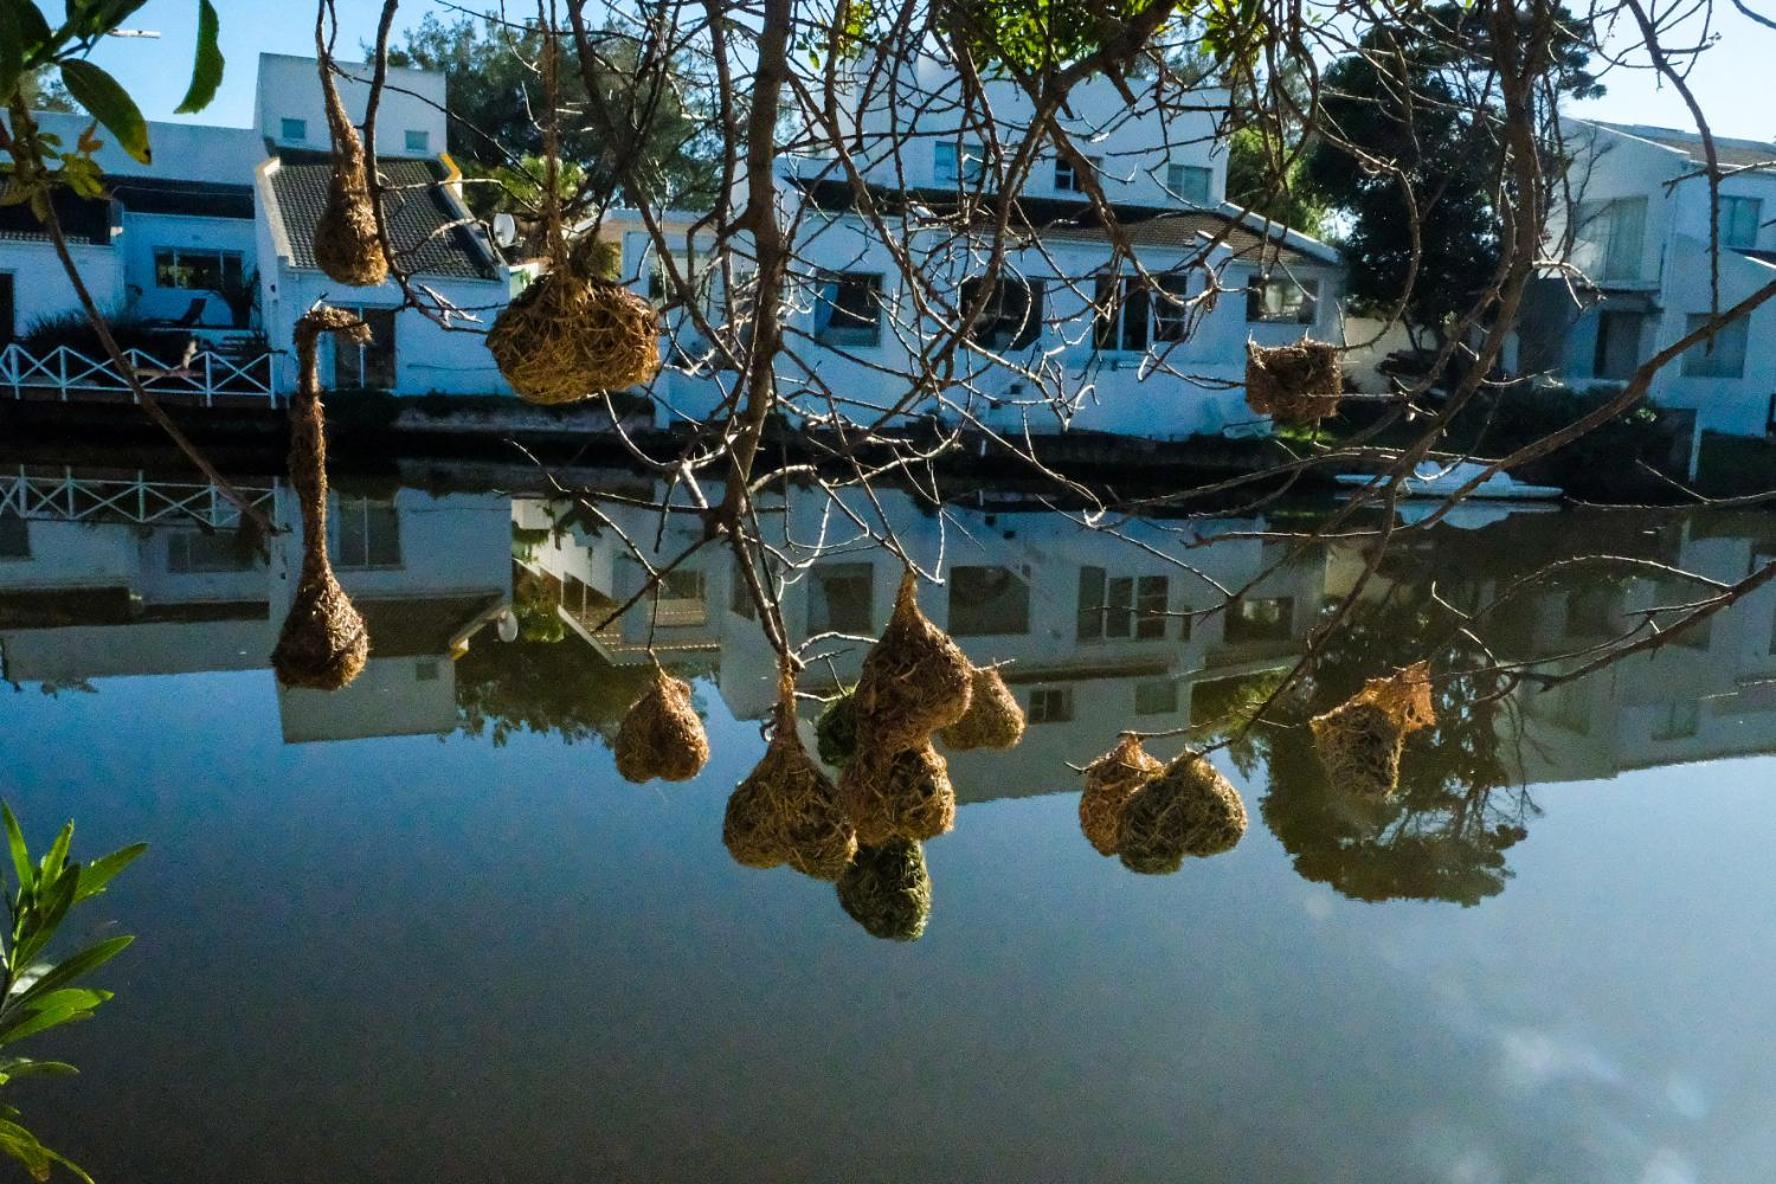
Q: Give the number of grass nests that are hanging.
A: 14